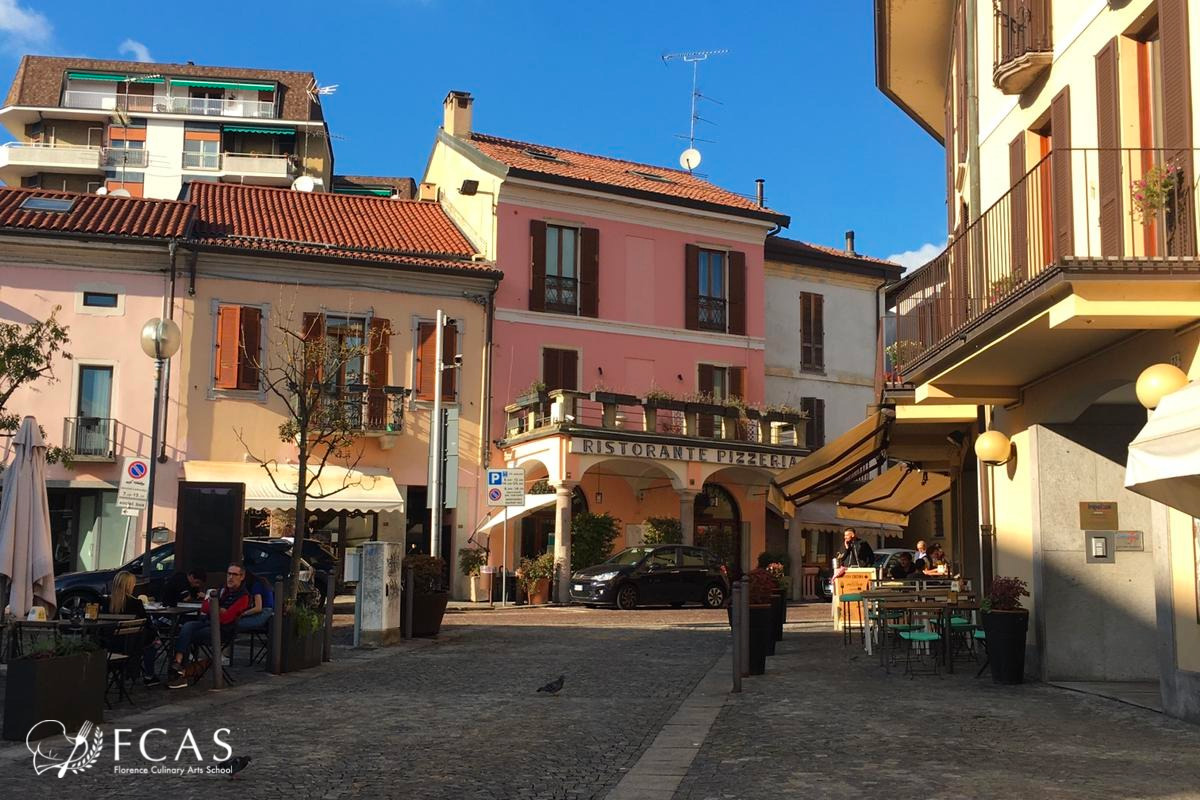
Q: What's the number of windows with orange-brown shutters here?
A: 3